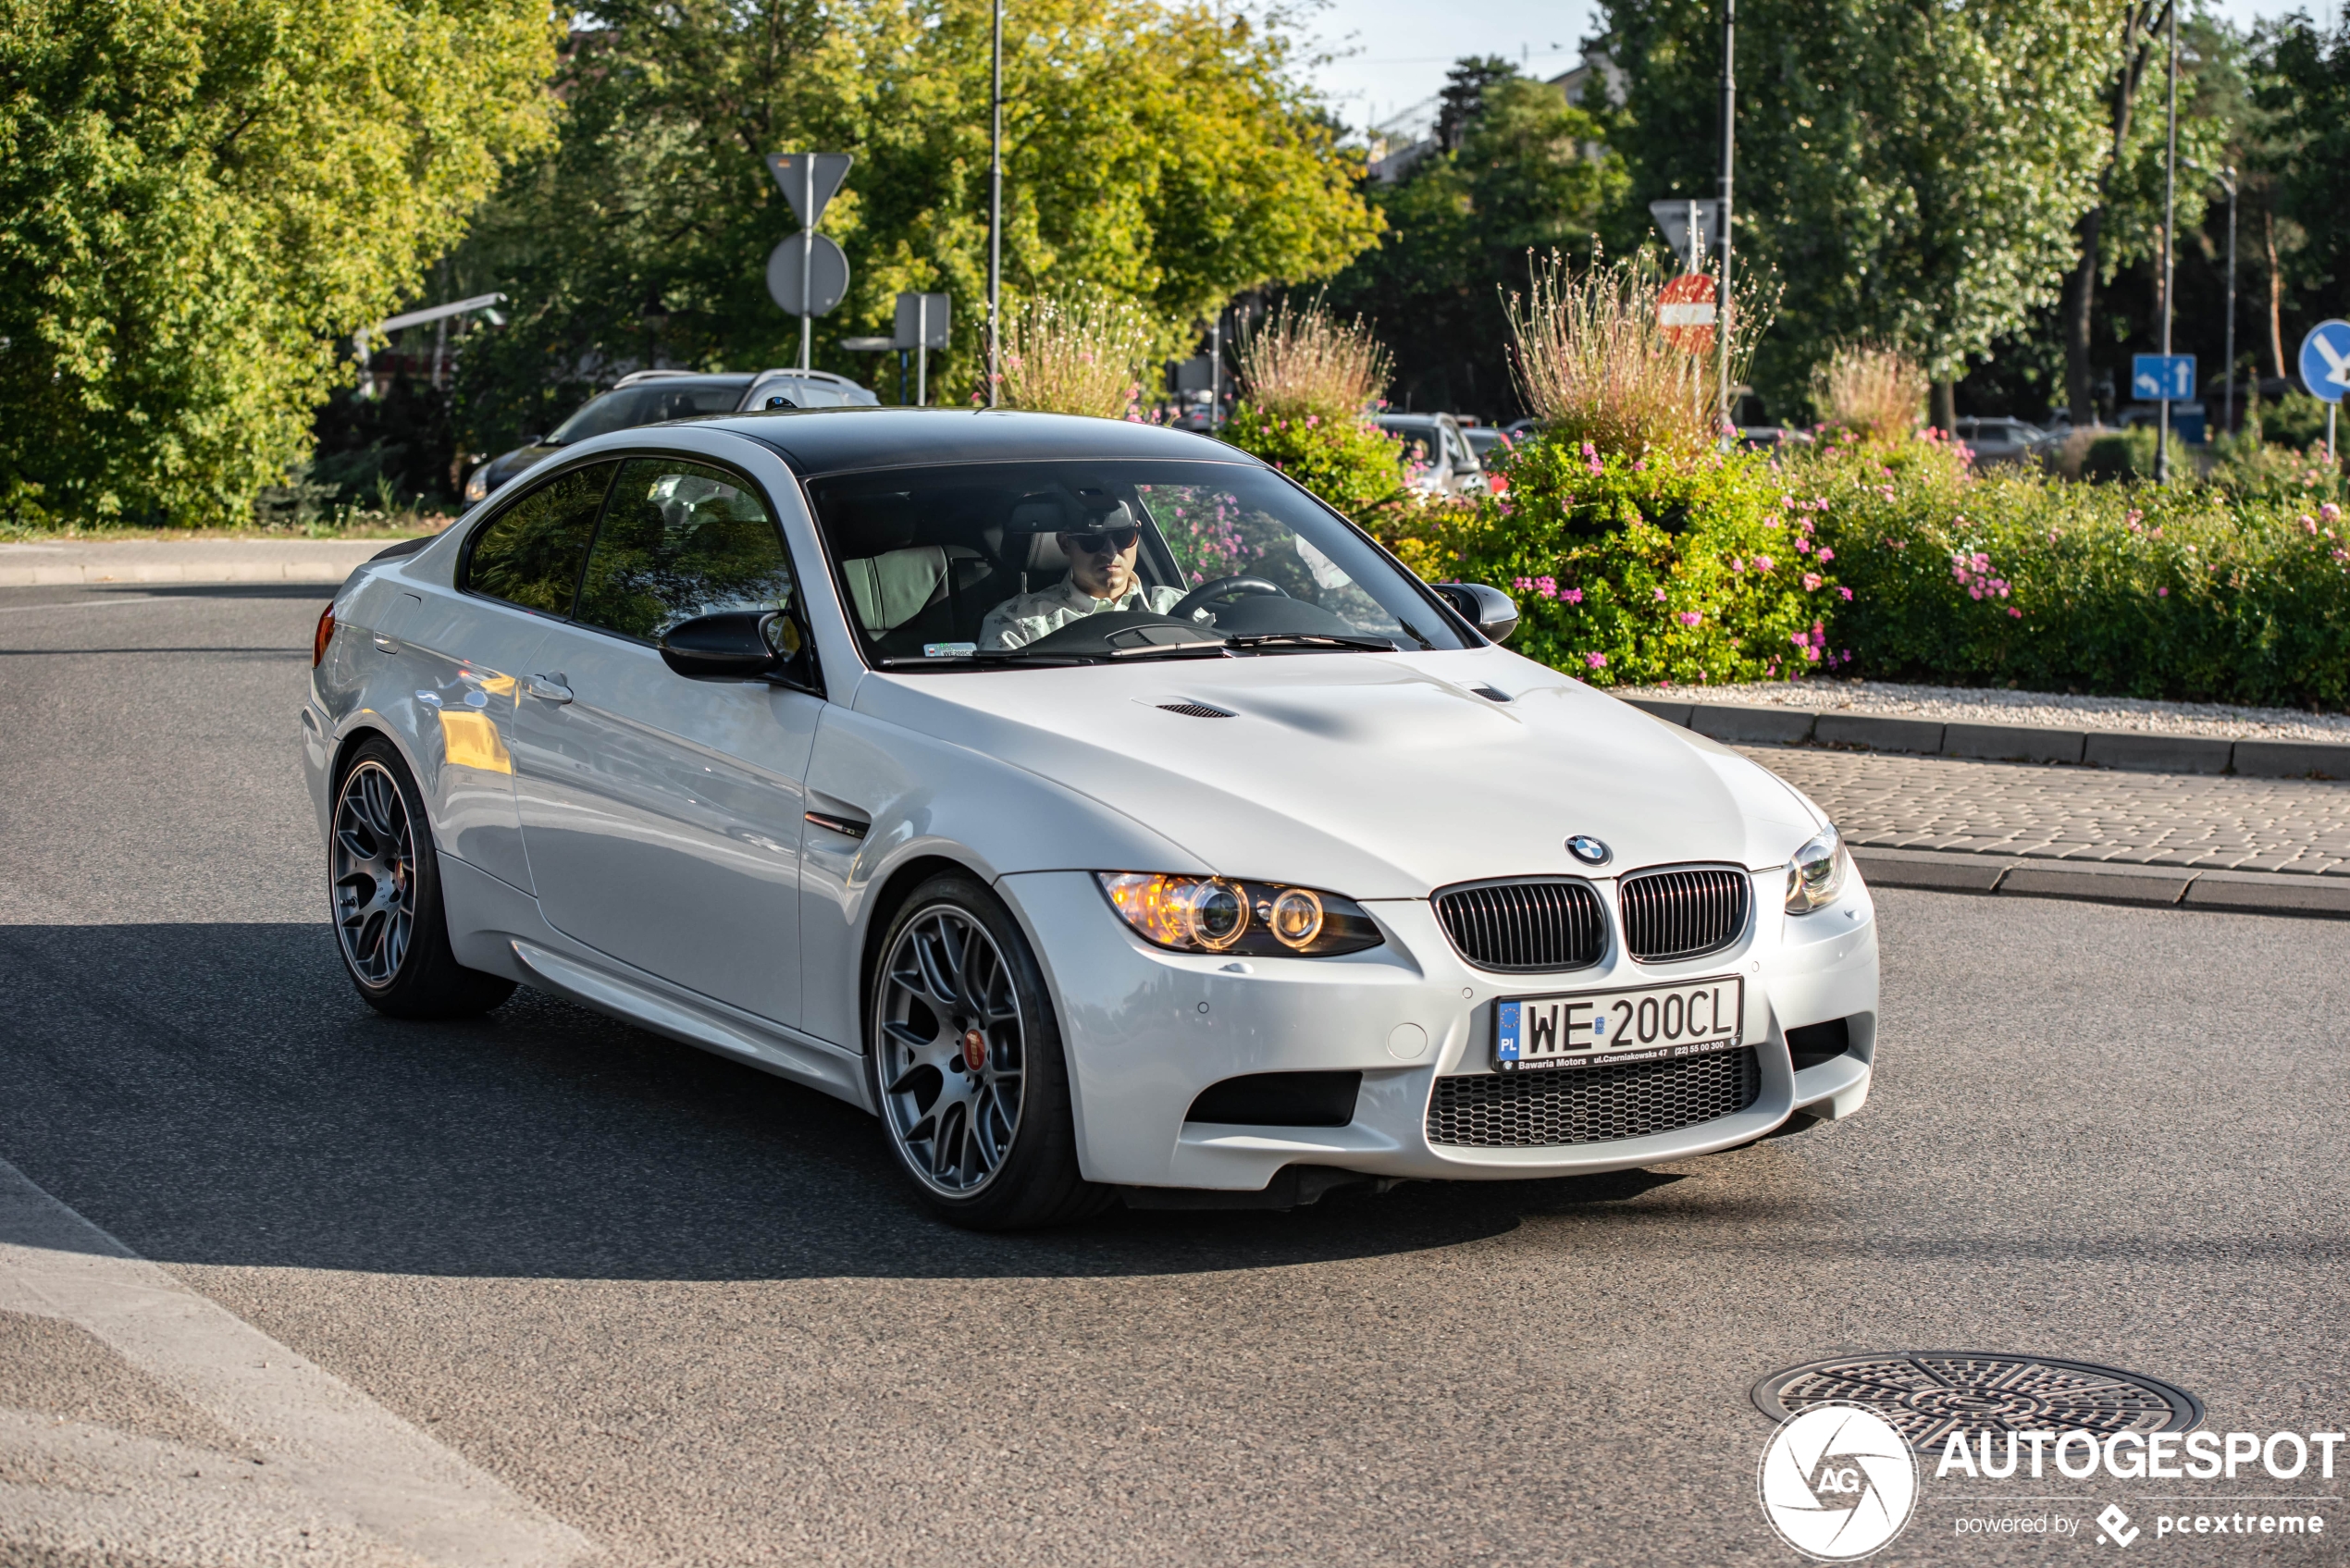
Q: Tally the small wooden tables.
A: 0